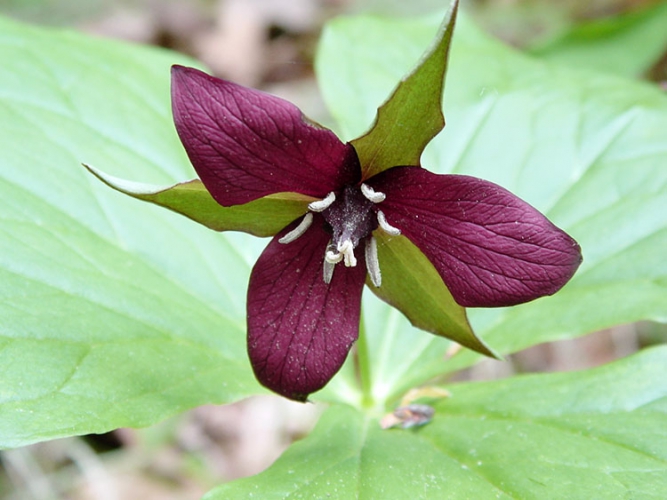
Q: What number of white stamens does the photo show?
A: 6